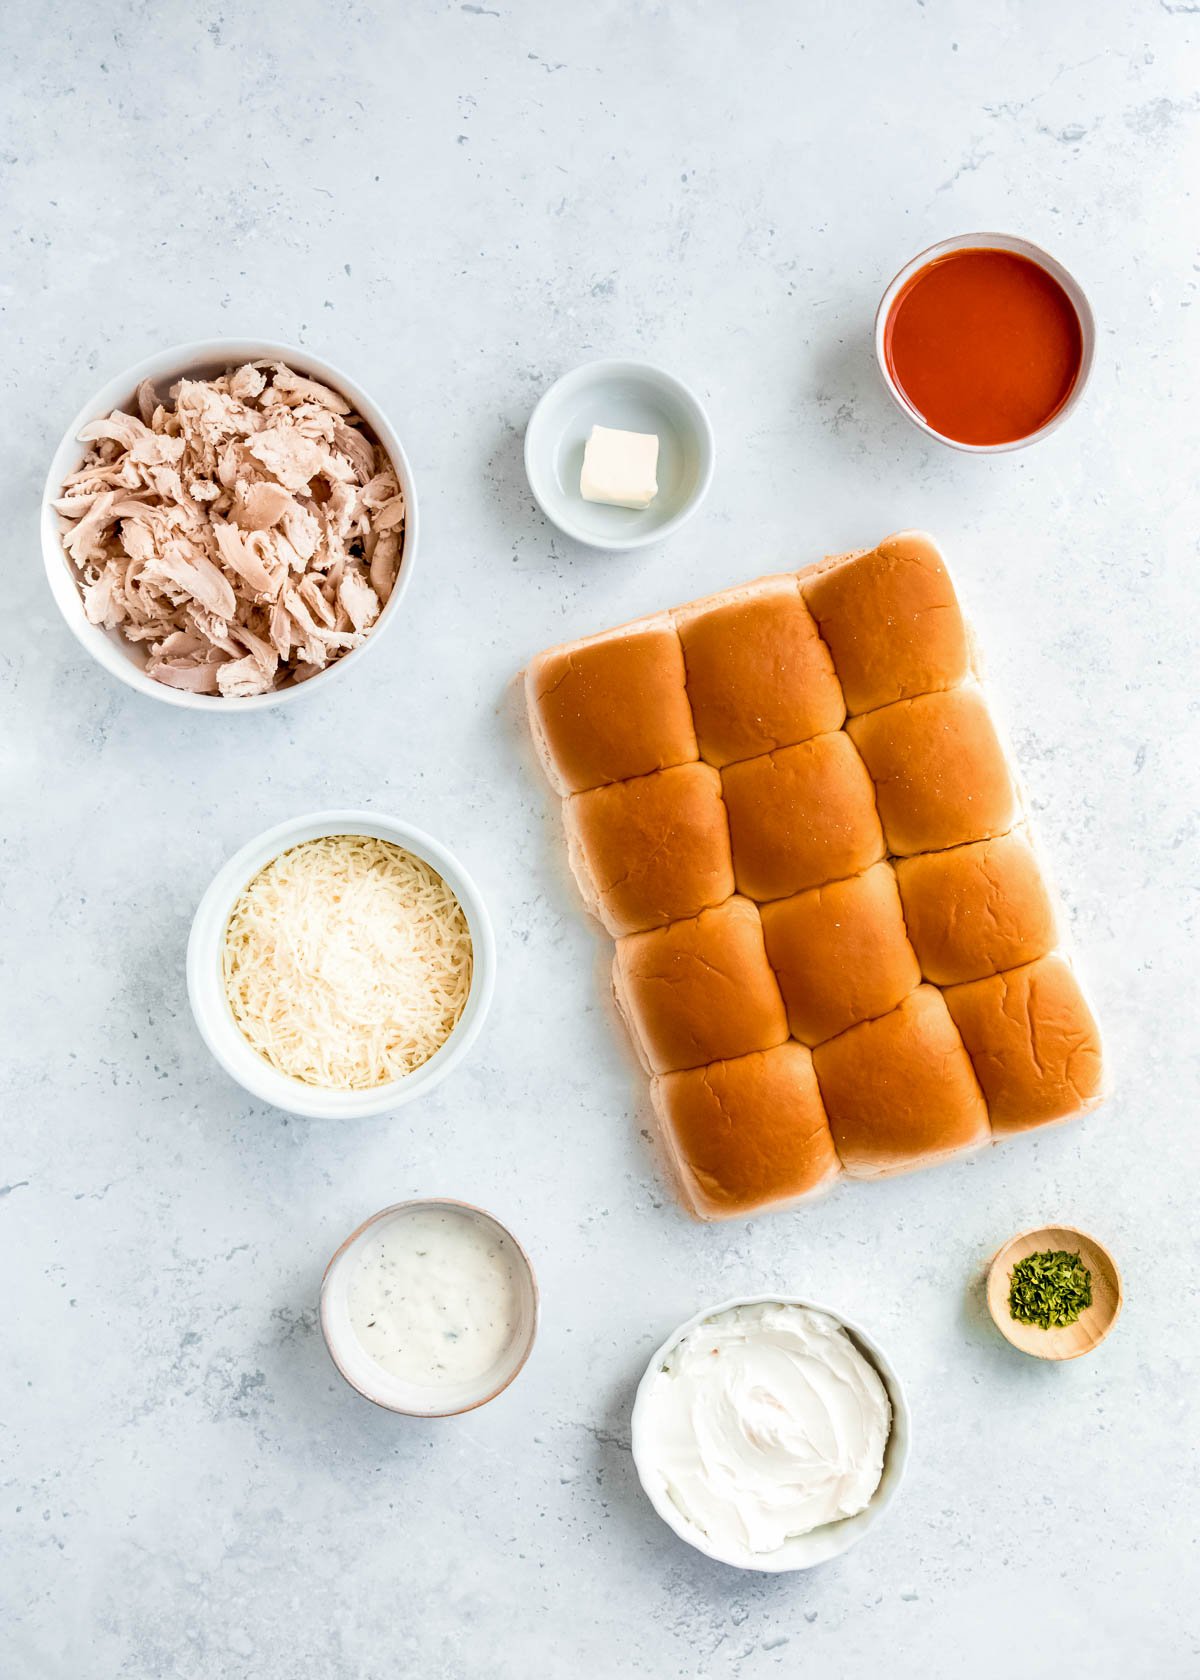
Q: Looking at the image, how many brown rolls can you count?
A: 12